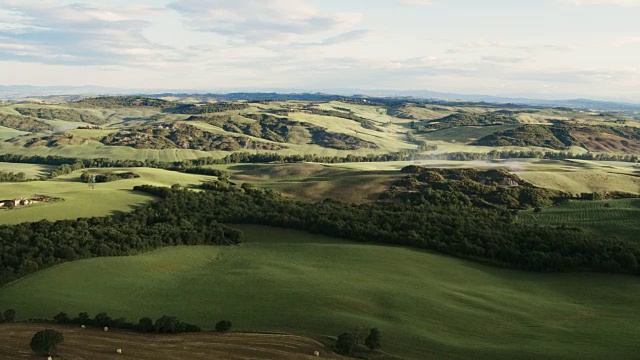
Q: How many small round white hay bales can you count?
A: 5